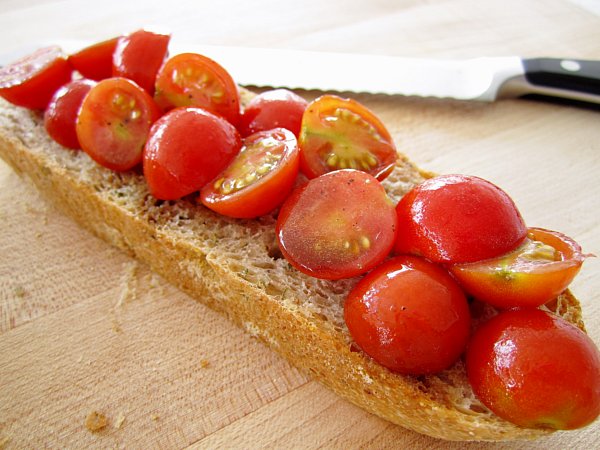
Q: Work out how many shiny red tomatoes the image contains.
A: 15